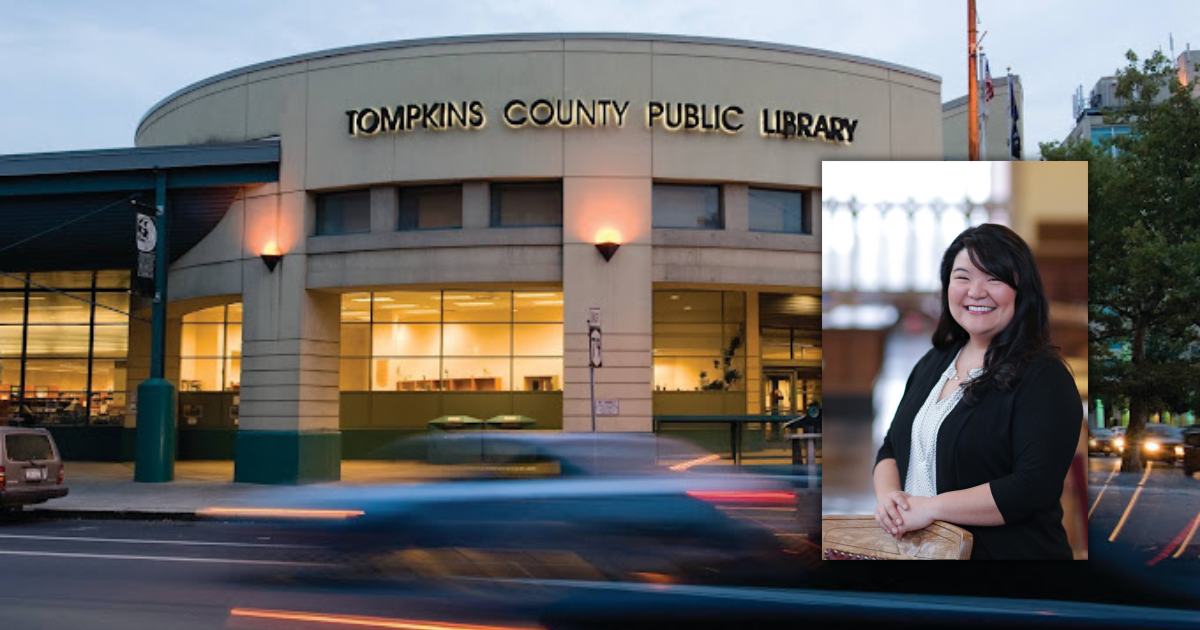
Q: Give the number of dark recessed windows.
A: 5